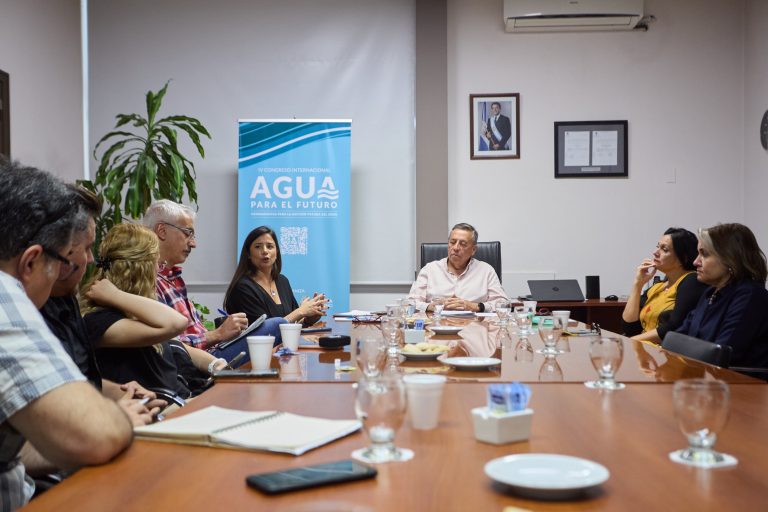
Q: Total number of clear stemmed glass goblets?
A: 11